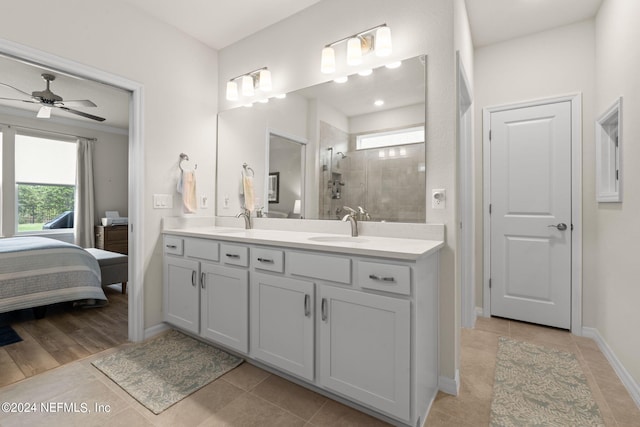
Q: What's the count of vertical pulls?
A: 4